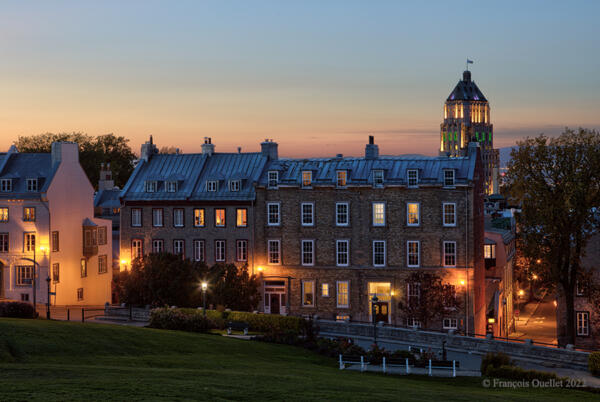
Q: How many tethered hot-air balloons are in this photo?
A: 0